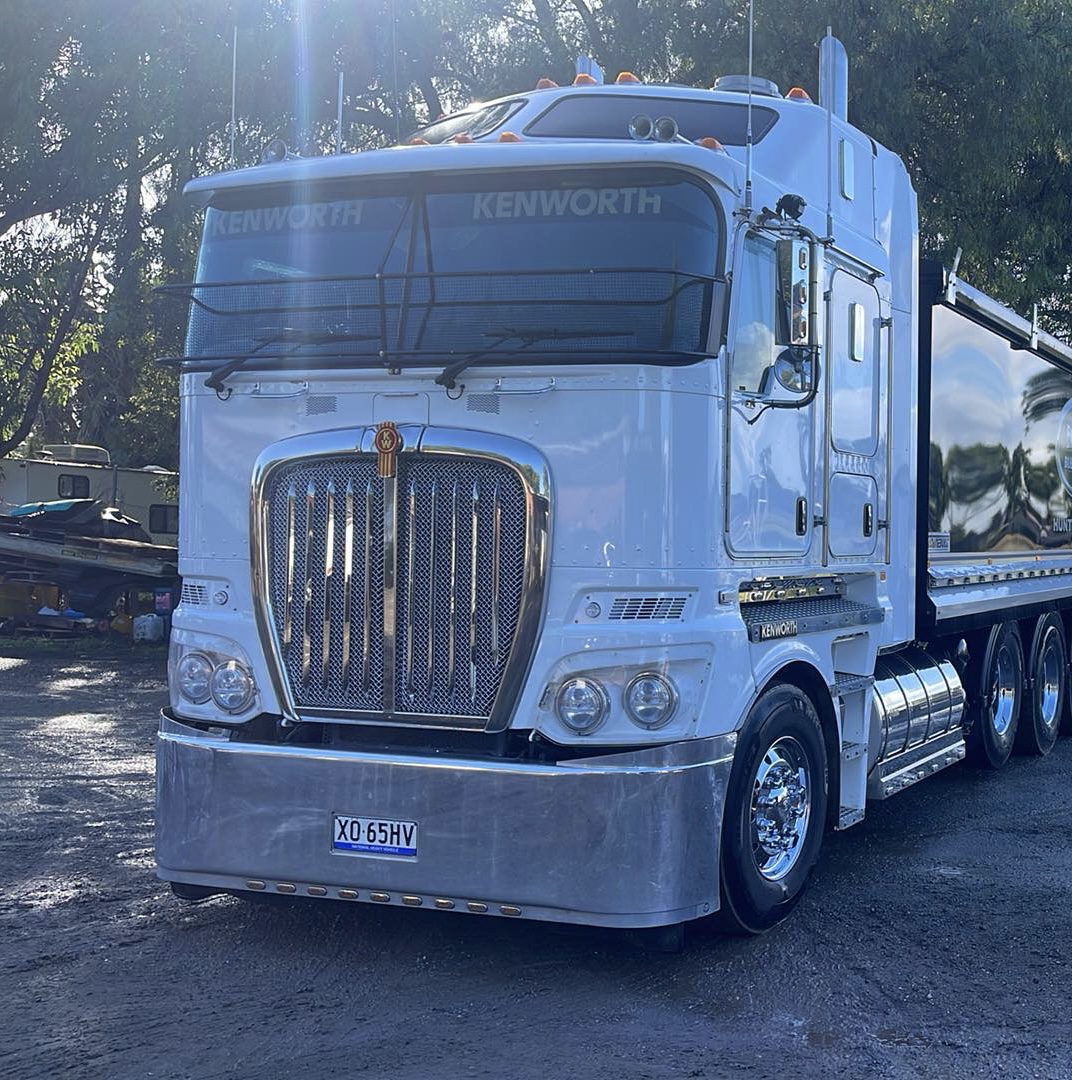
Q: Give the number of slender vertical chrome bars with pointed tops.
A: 10